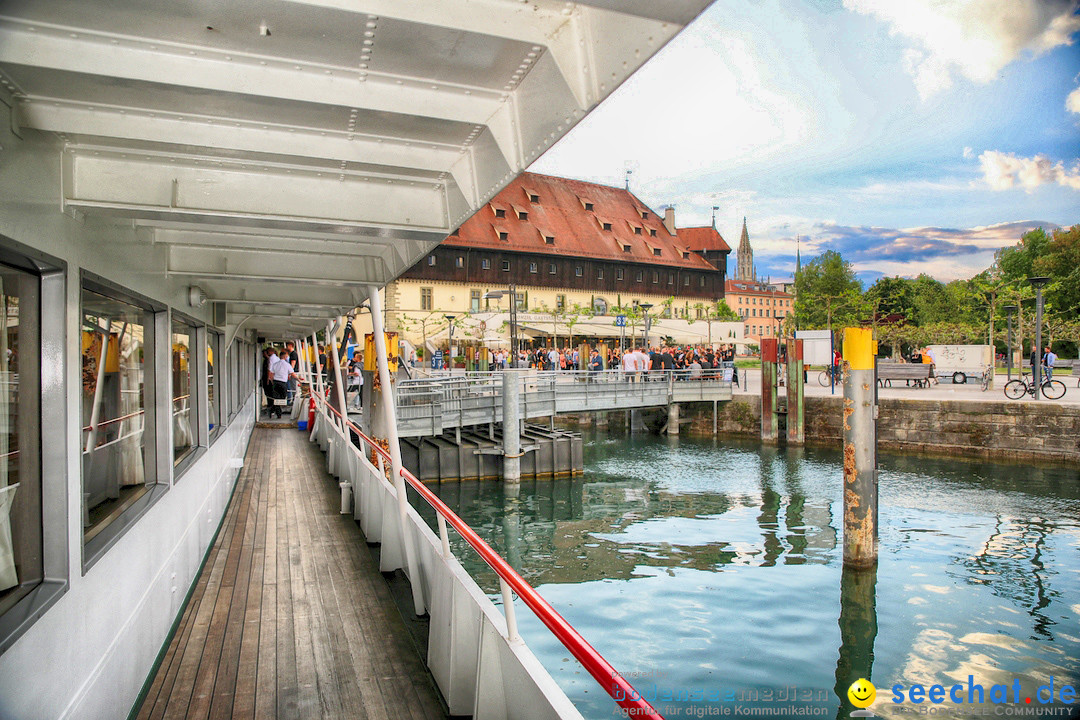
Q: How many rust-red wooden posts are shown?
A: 2